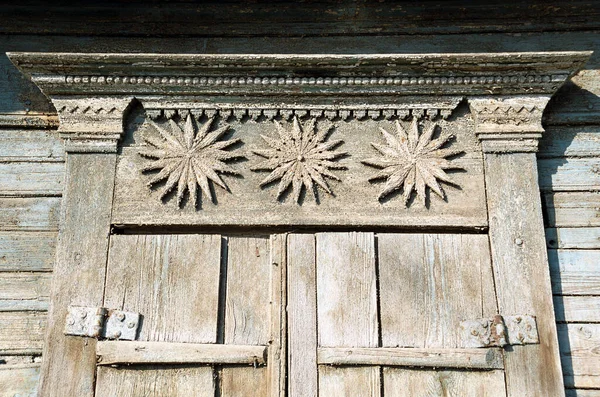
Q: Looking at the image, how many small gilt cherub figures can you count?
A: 0